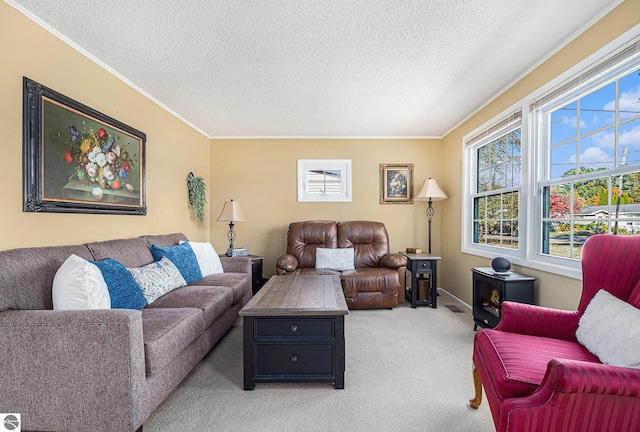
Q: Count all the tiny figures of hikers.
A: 0